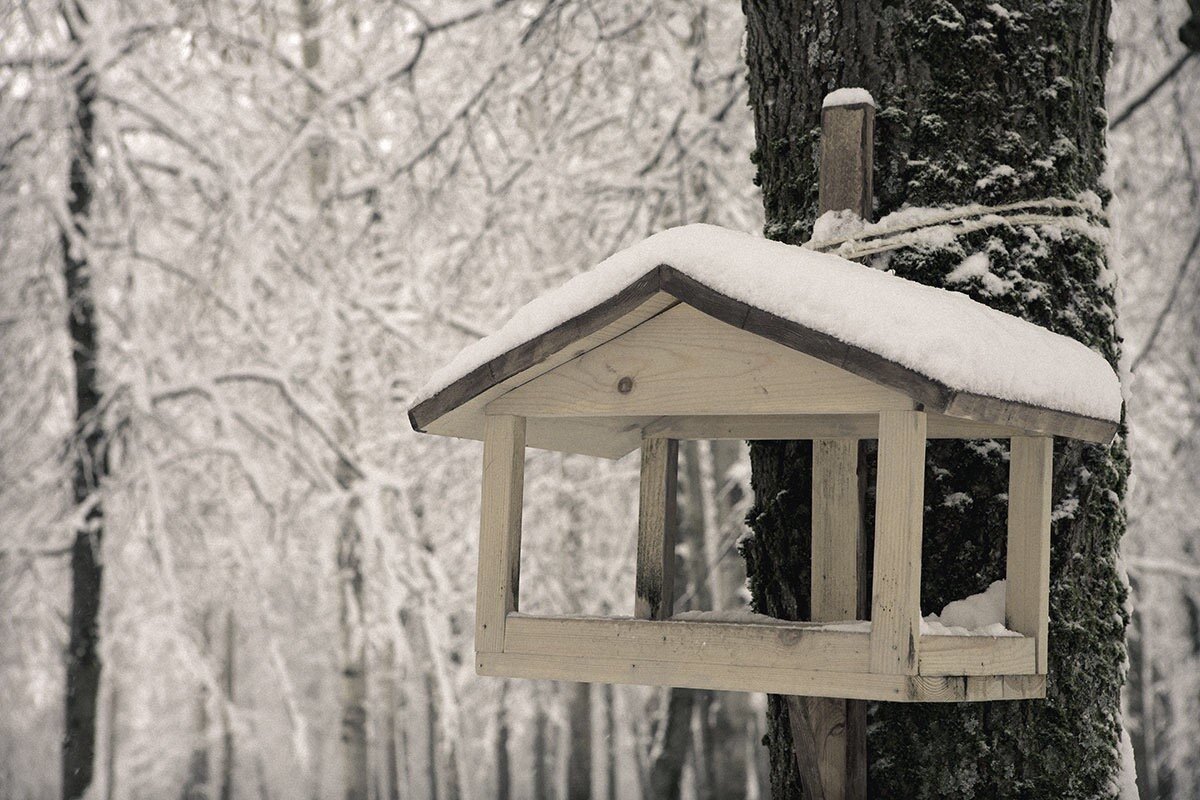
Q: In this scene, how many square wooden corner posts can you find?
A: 4